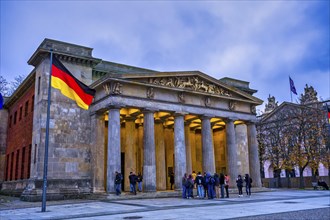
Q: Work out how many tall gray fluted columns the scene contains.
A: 6